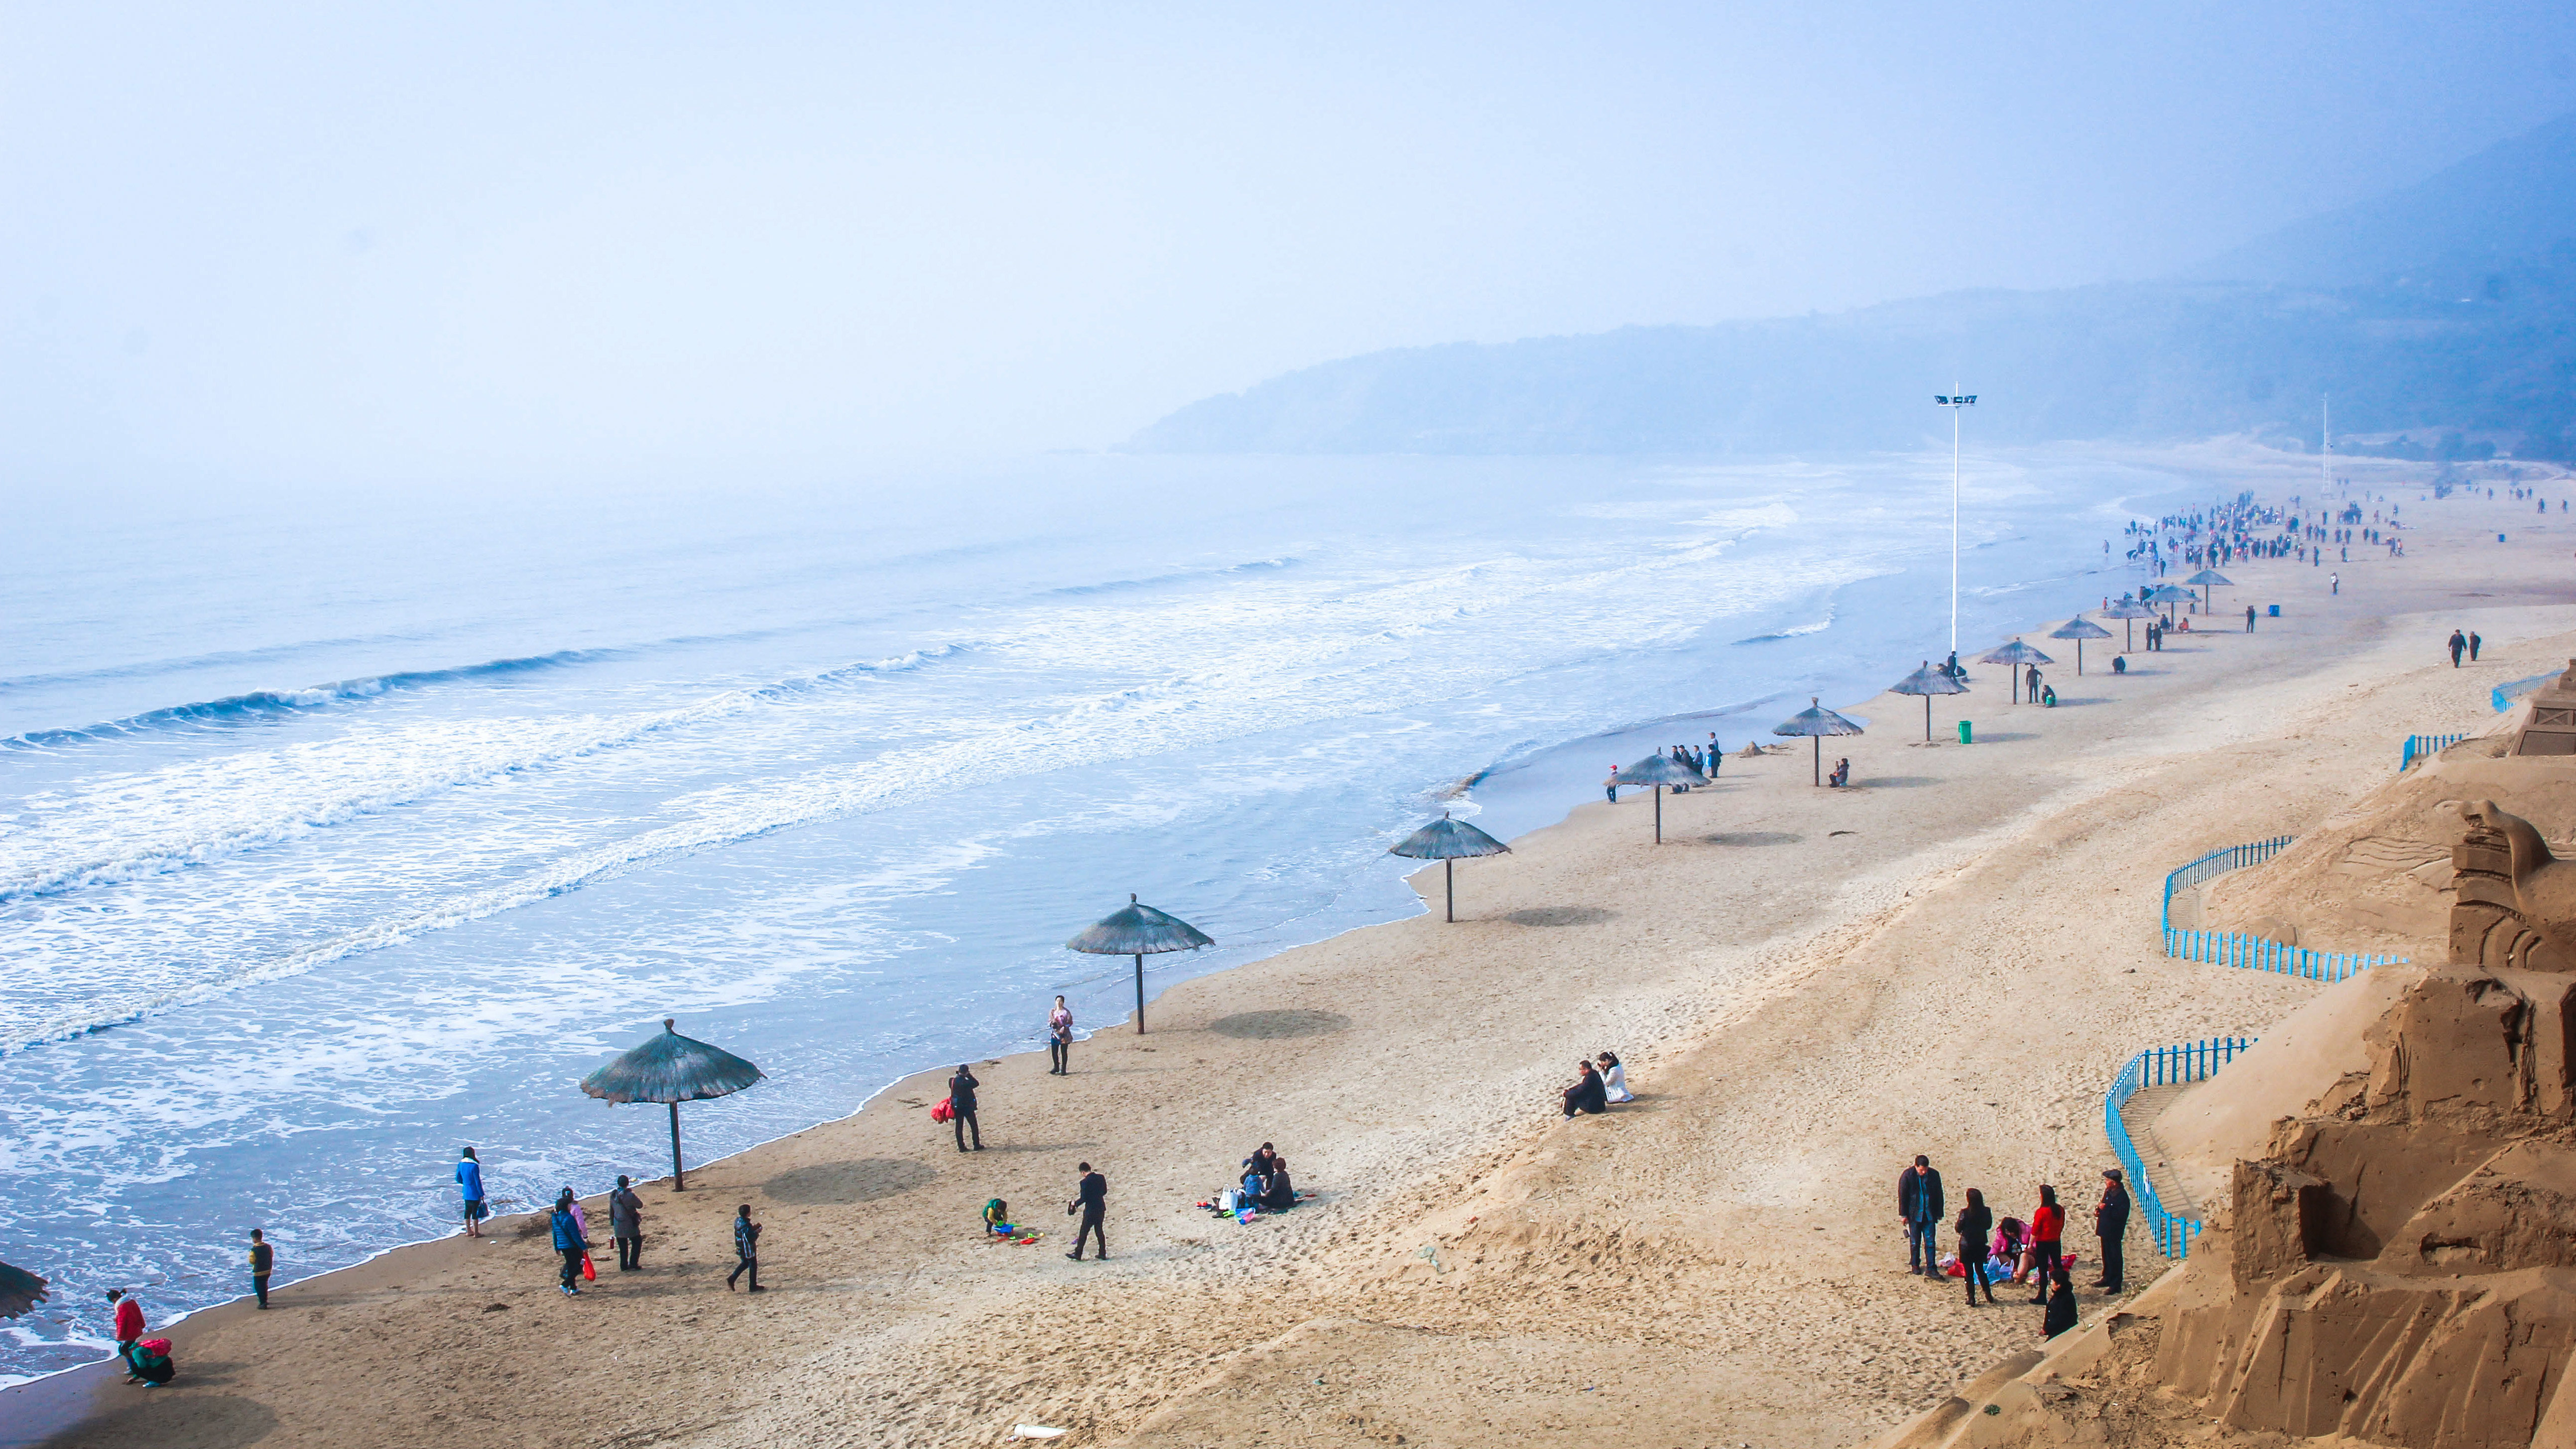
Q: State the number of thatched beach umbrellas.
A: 12